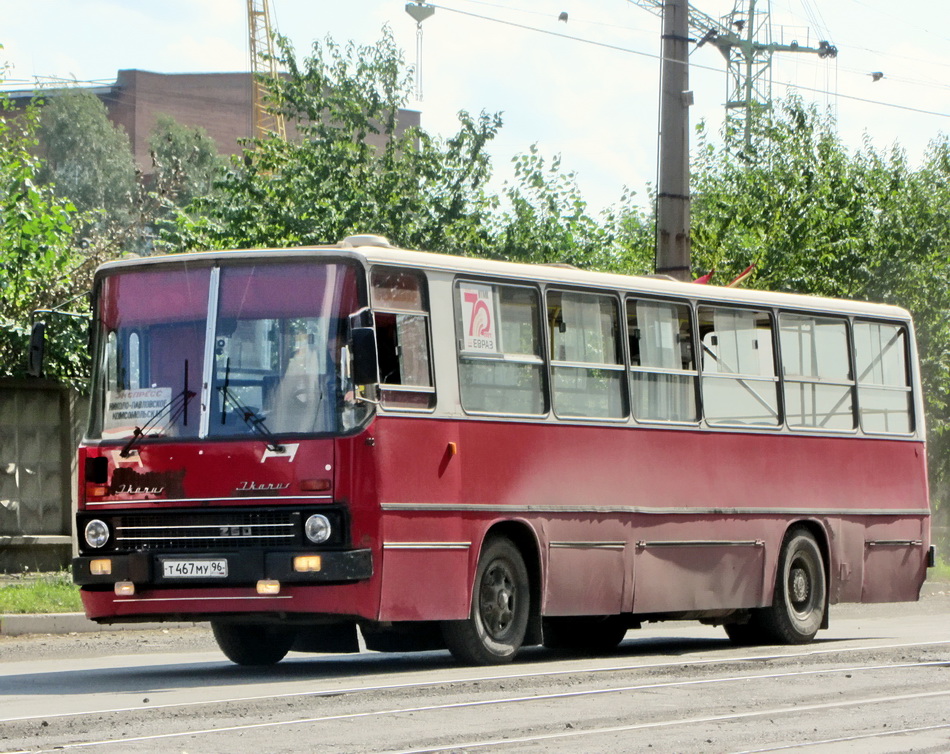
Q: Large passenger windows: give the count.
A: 6